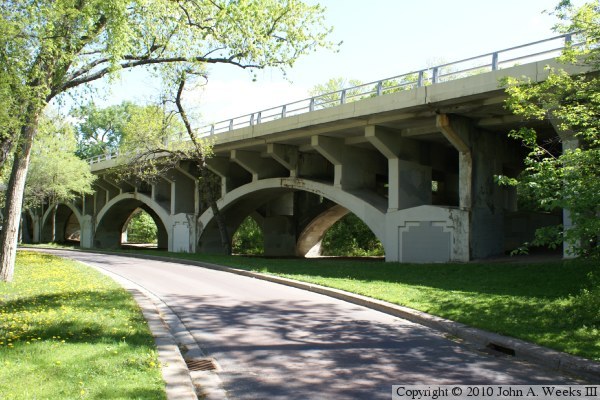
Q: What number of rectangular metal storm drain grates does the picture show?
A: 1